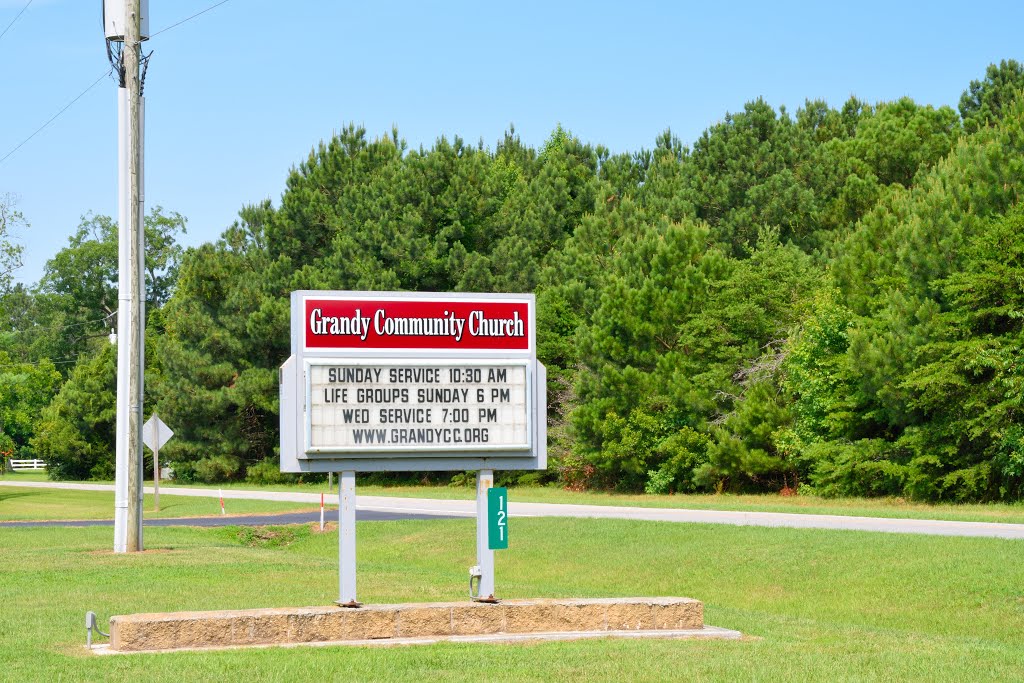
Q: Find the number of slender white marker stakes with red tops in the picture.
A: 2